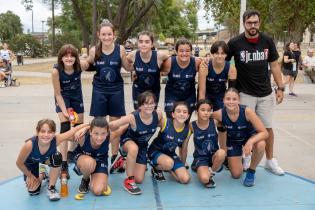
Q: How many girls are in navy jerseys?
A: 11